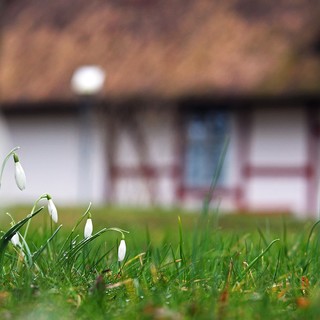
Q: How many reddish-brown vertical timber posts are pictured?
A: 4